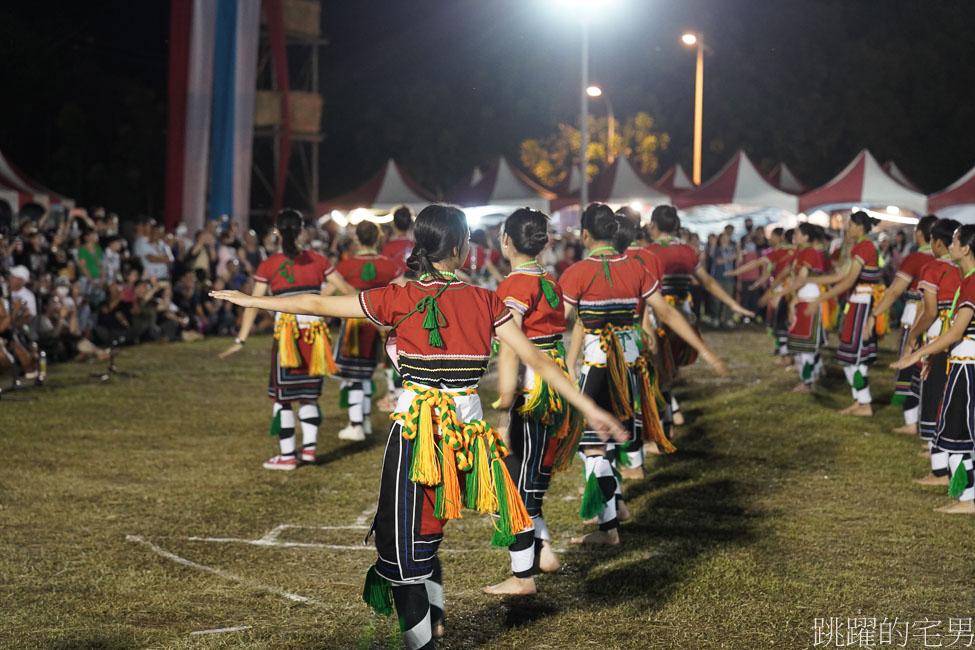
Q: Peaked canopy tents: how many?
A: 12